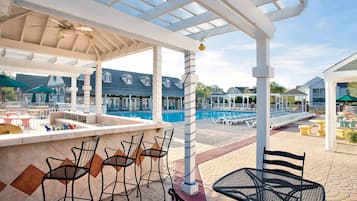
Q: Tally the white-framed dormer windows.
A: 5